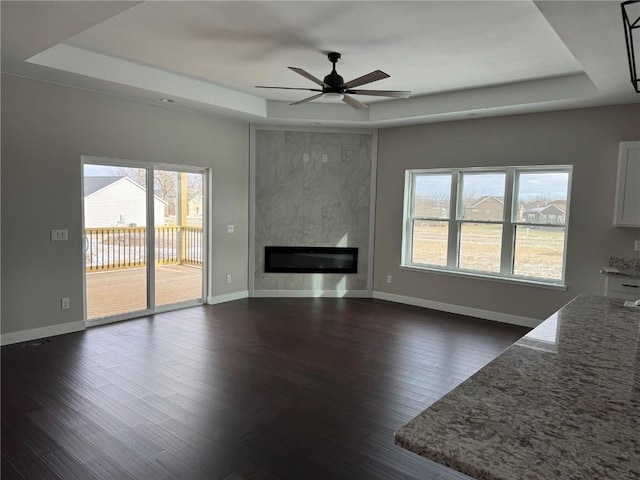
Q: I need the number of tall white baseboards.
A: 4